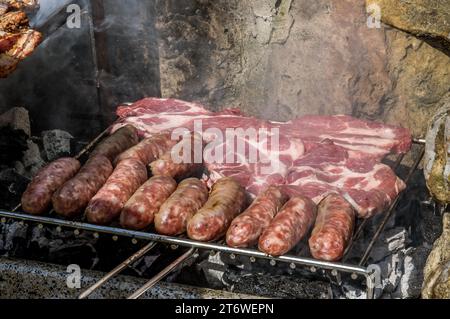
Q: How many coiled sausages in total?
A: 0